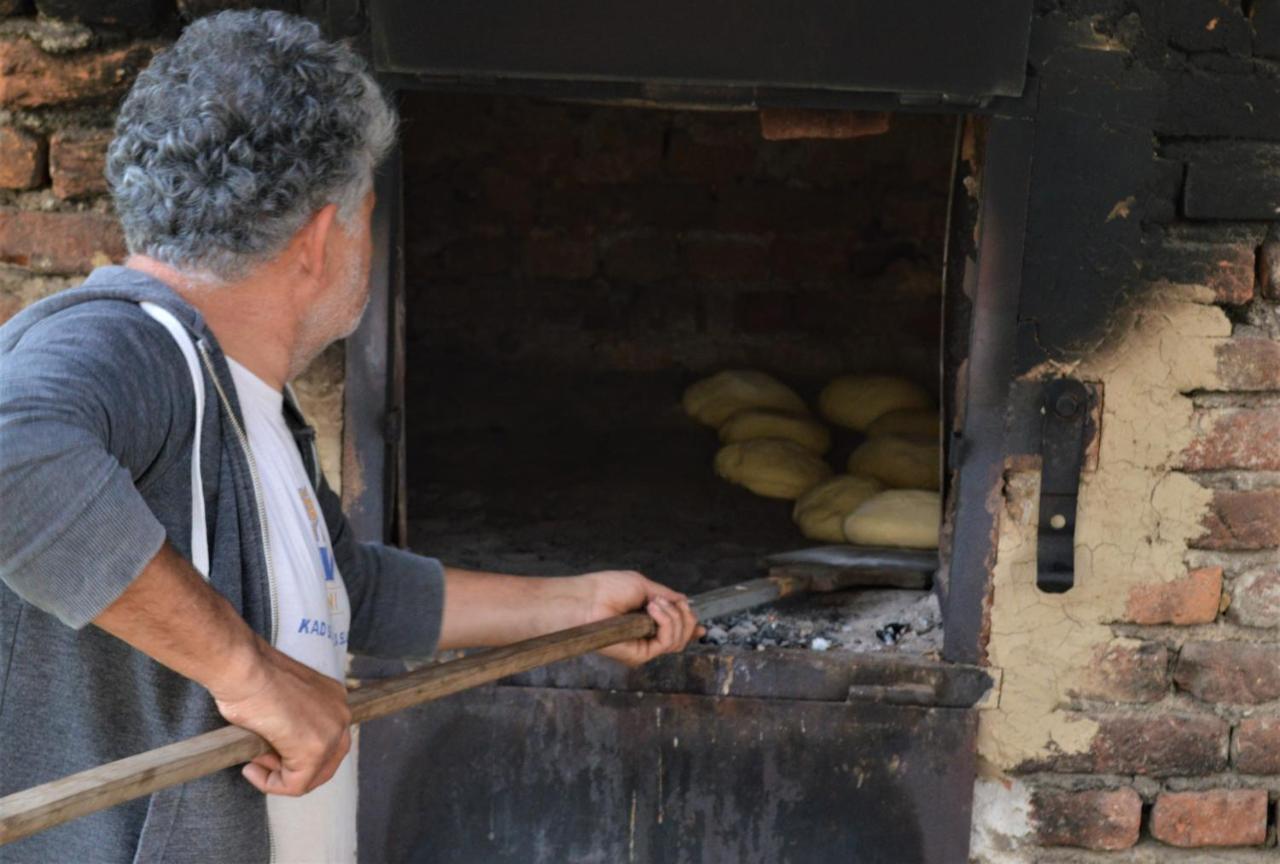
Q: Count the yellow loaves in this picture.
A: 8